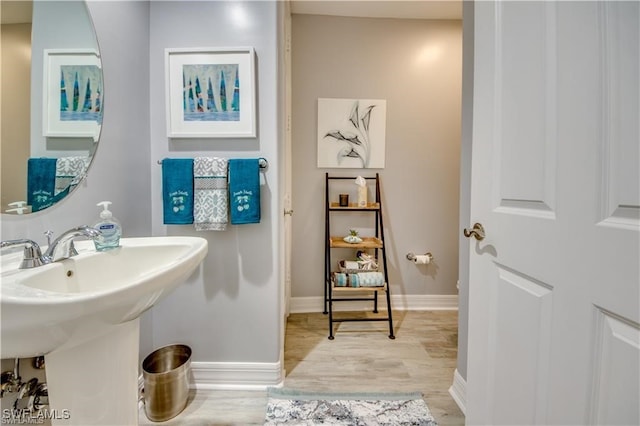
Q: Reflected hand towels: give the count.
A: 2